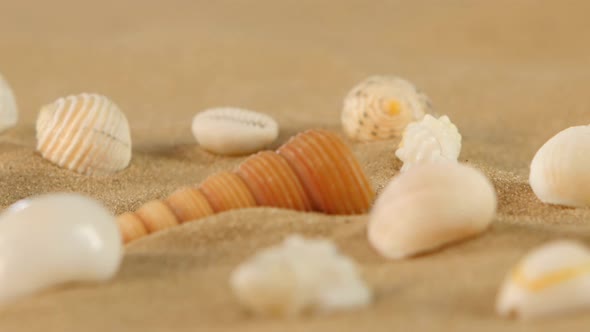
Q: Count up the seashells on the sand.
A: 11